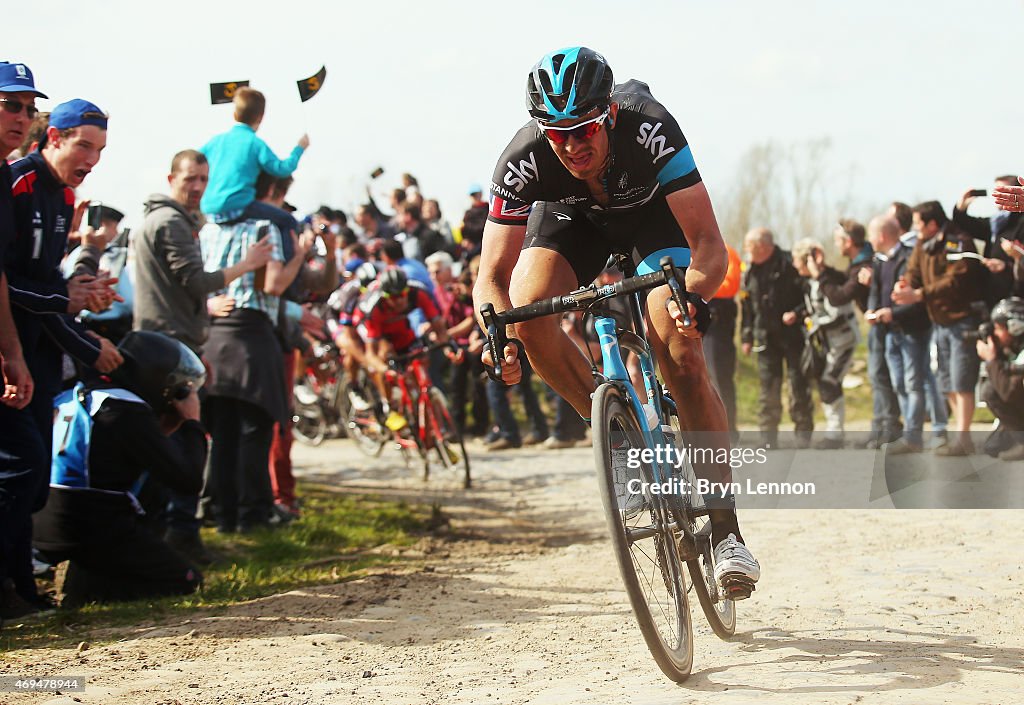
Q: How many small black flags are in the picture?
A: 2